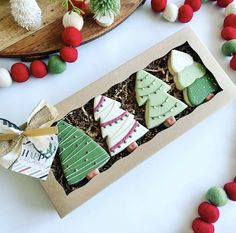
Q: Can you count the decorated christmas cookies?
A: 4